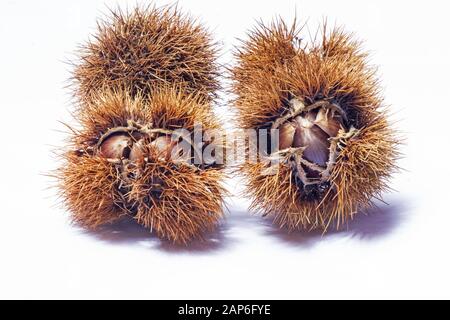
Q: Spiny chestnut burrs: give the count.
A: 3